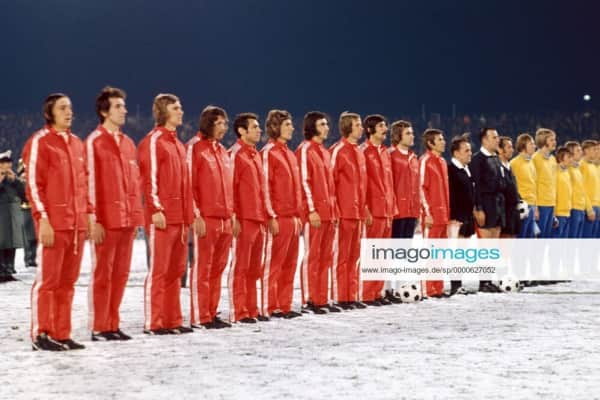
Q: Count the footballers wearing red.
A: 11